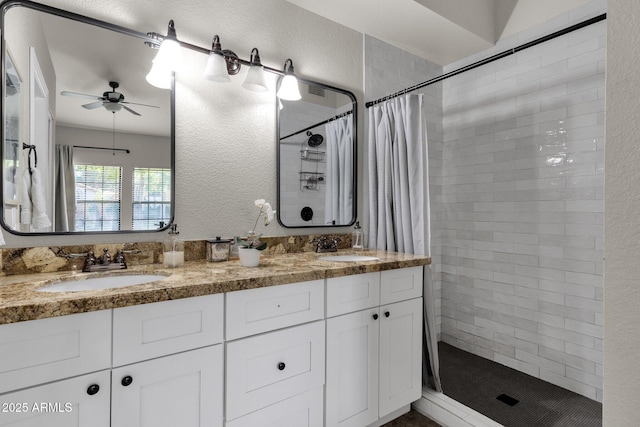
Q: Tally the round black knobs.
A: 5